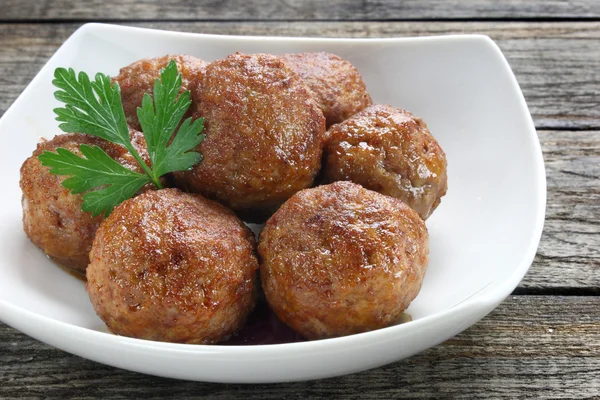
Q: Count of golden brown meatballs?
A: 7